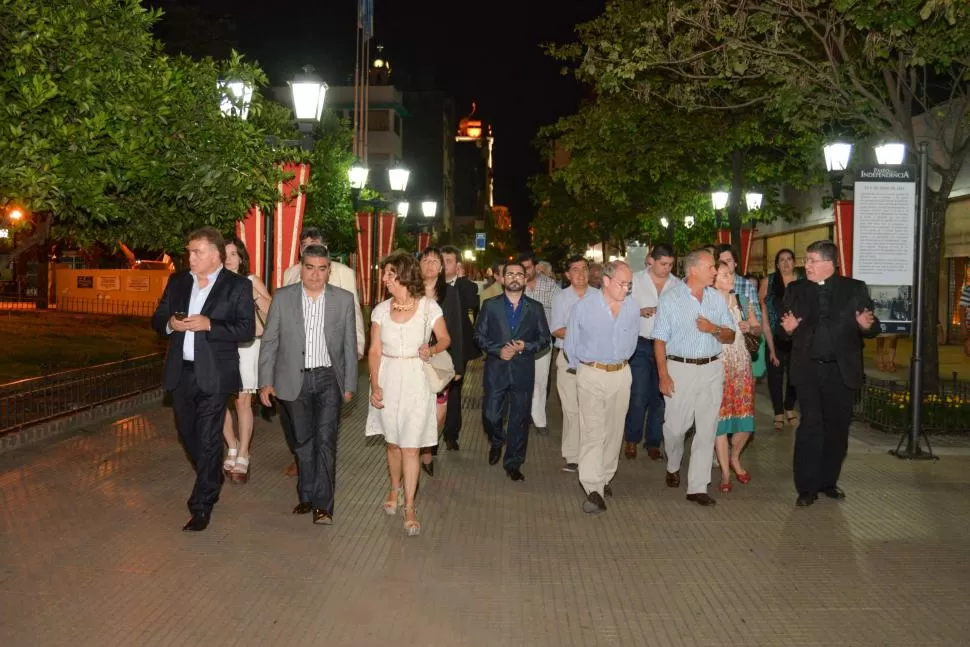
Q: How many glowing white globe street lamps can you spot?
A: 12